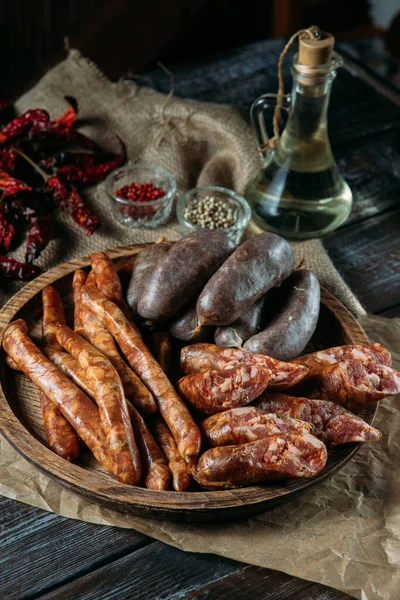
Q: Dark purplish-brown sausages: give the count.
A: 6